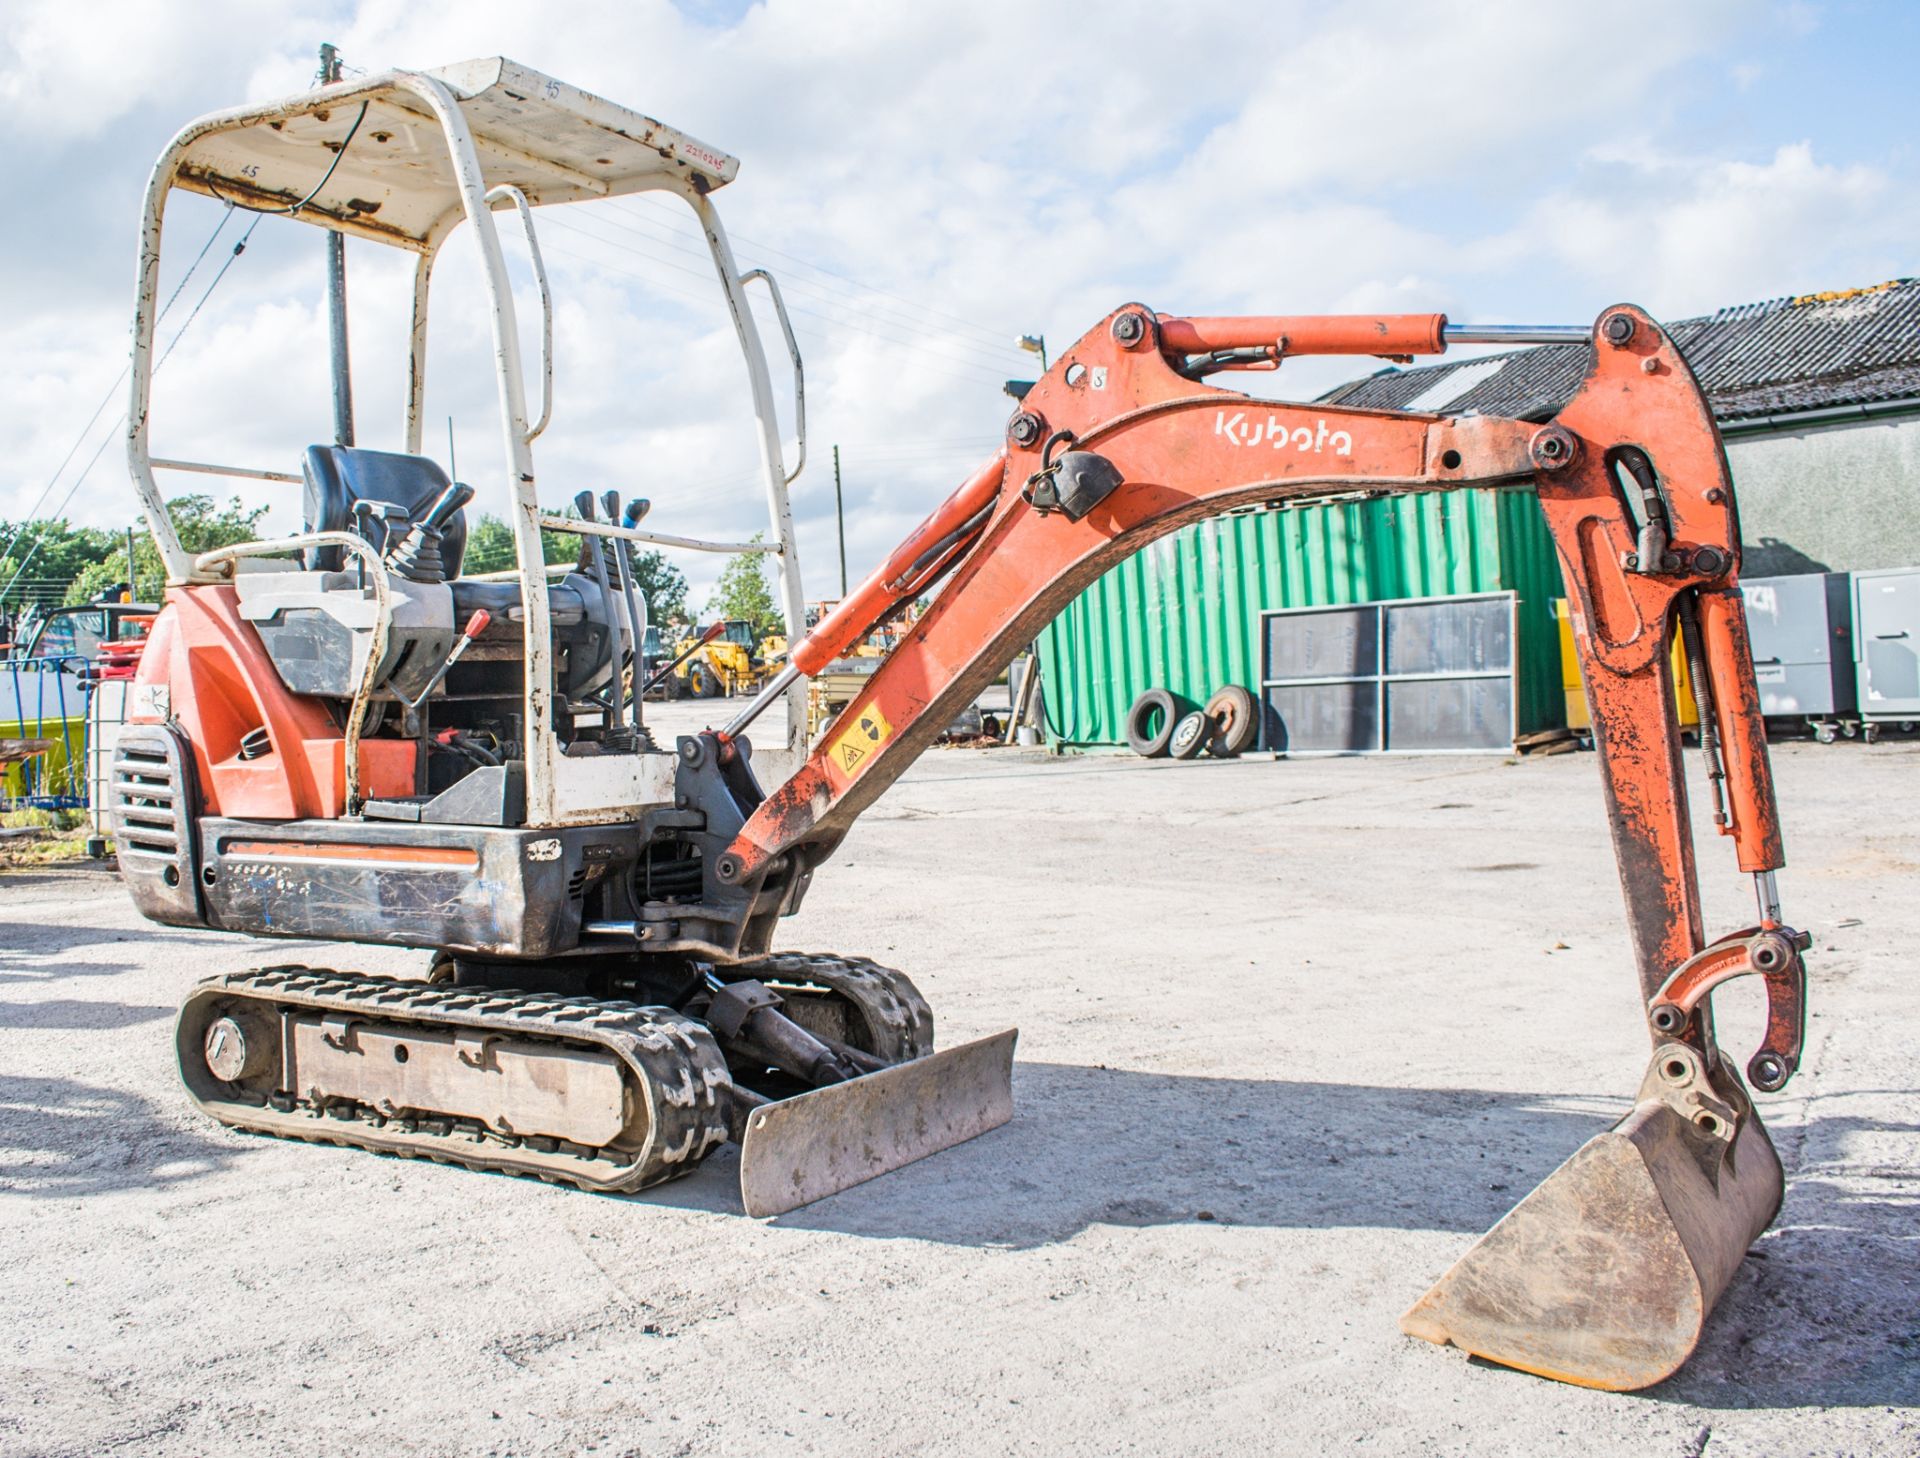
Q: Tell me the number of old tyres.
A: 3